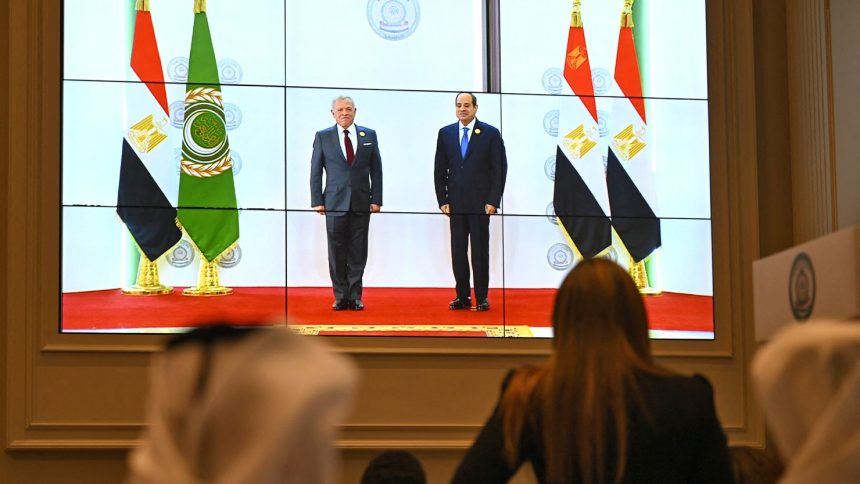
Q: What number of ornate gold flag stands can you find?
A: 3